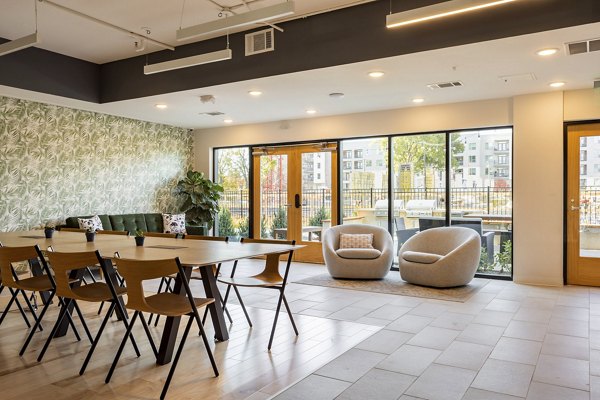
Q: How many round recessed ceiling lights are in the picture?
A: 8